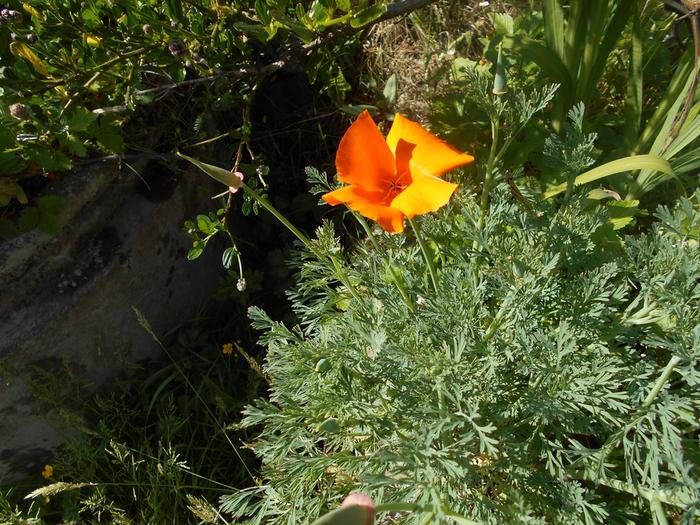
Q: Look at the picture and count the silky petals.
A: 4